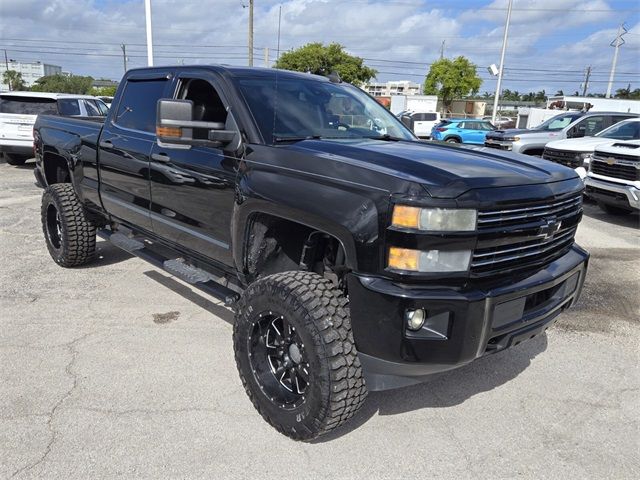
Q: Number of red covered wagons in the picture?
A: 0